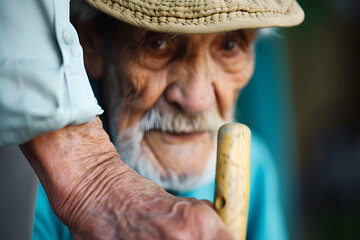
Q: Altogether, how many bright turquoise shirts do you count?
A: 1